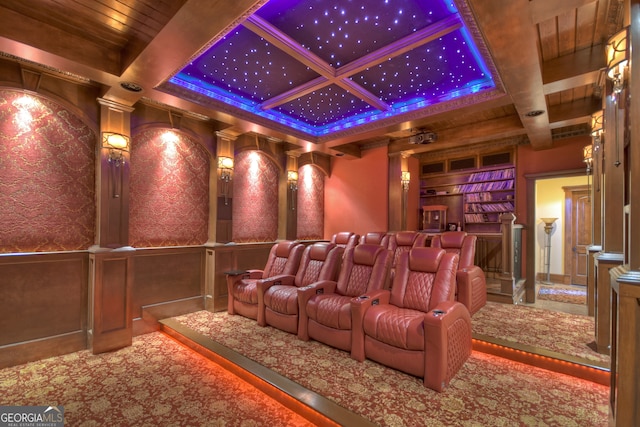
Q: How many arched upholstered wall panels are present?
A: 4